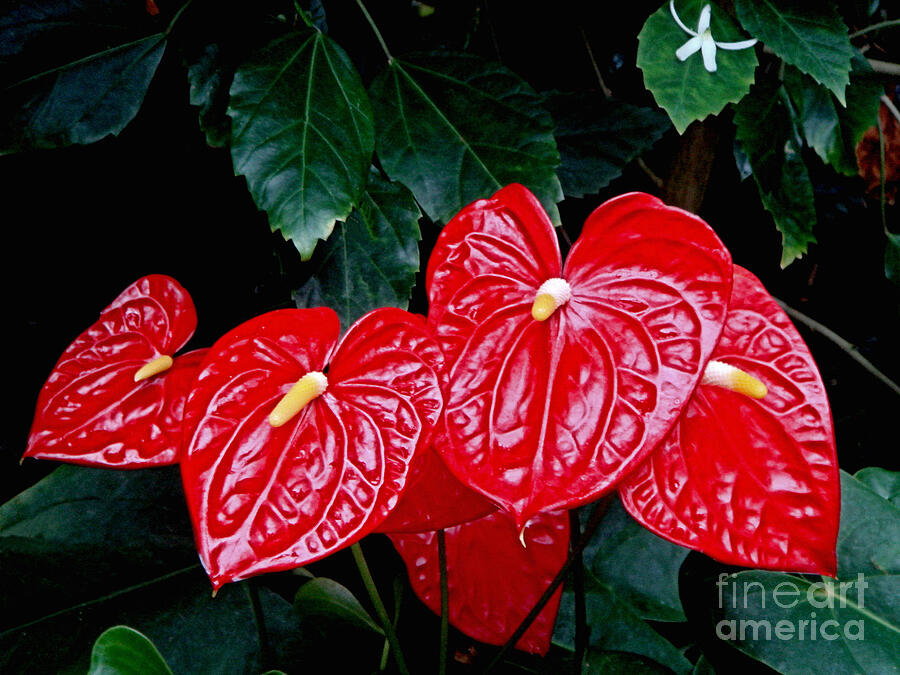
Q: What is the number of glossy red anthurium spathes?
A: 6